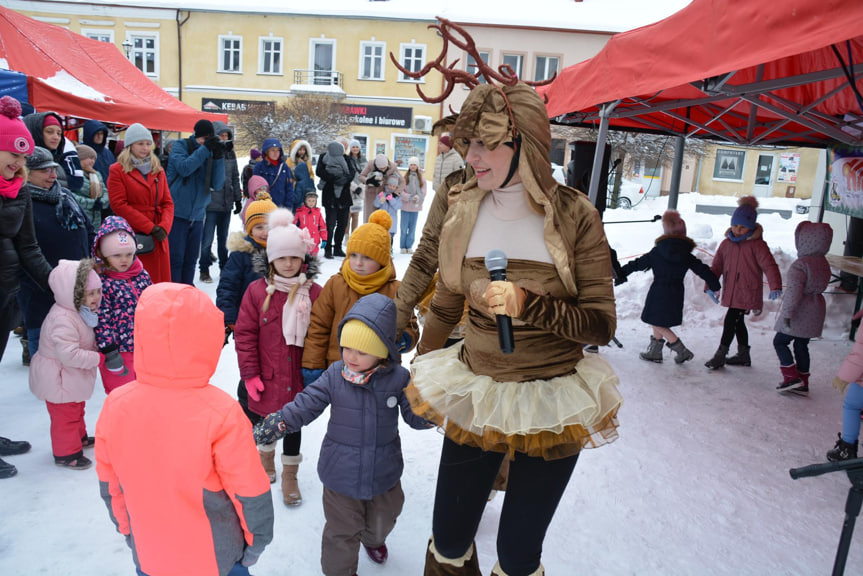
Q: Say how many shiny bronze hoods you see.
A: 1